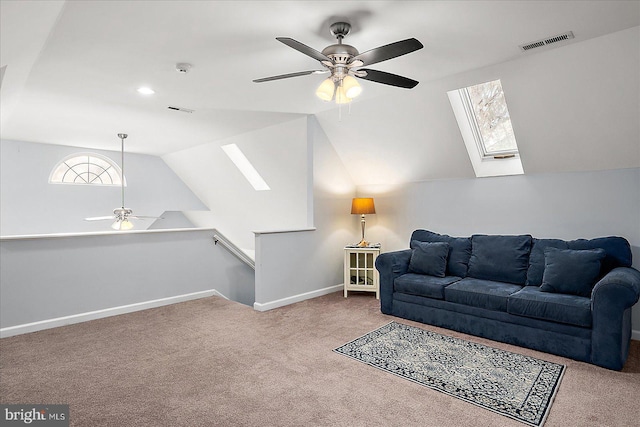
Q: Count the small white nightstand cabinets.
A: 1